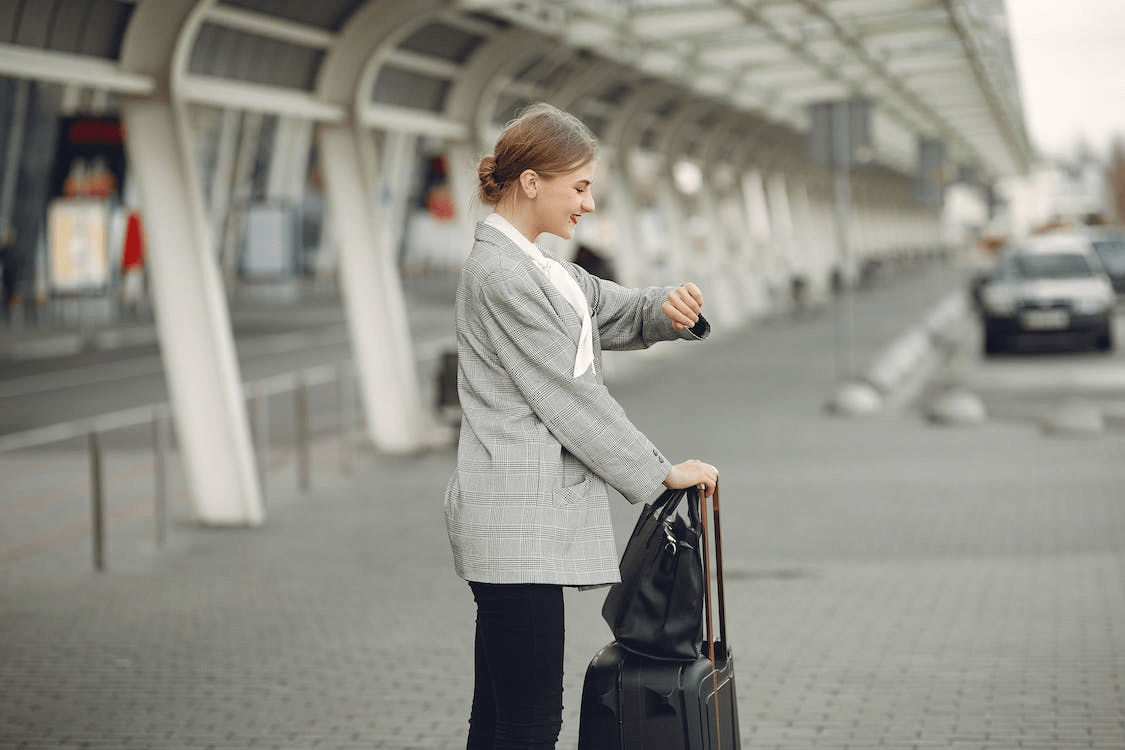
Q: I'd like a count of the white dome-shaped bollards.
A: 3